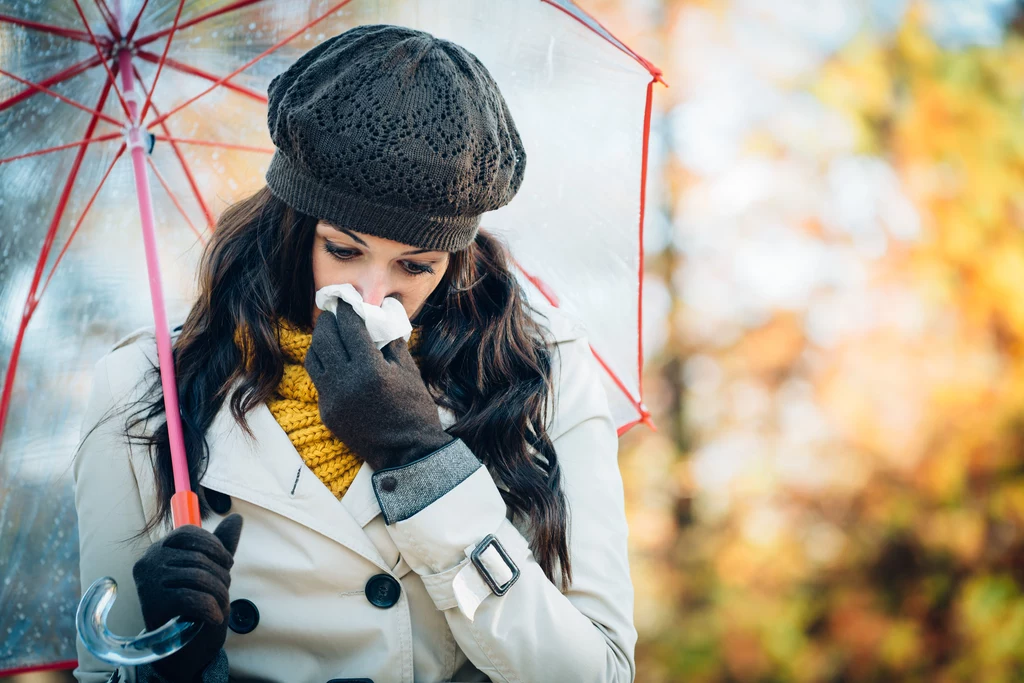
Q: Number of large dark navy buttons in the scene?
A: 3